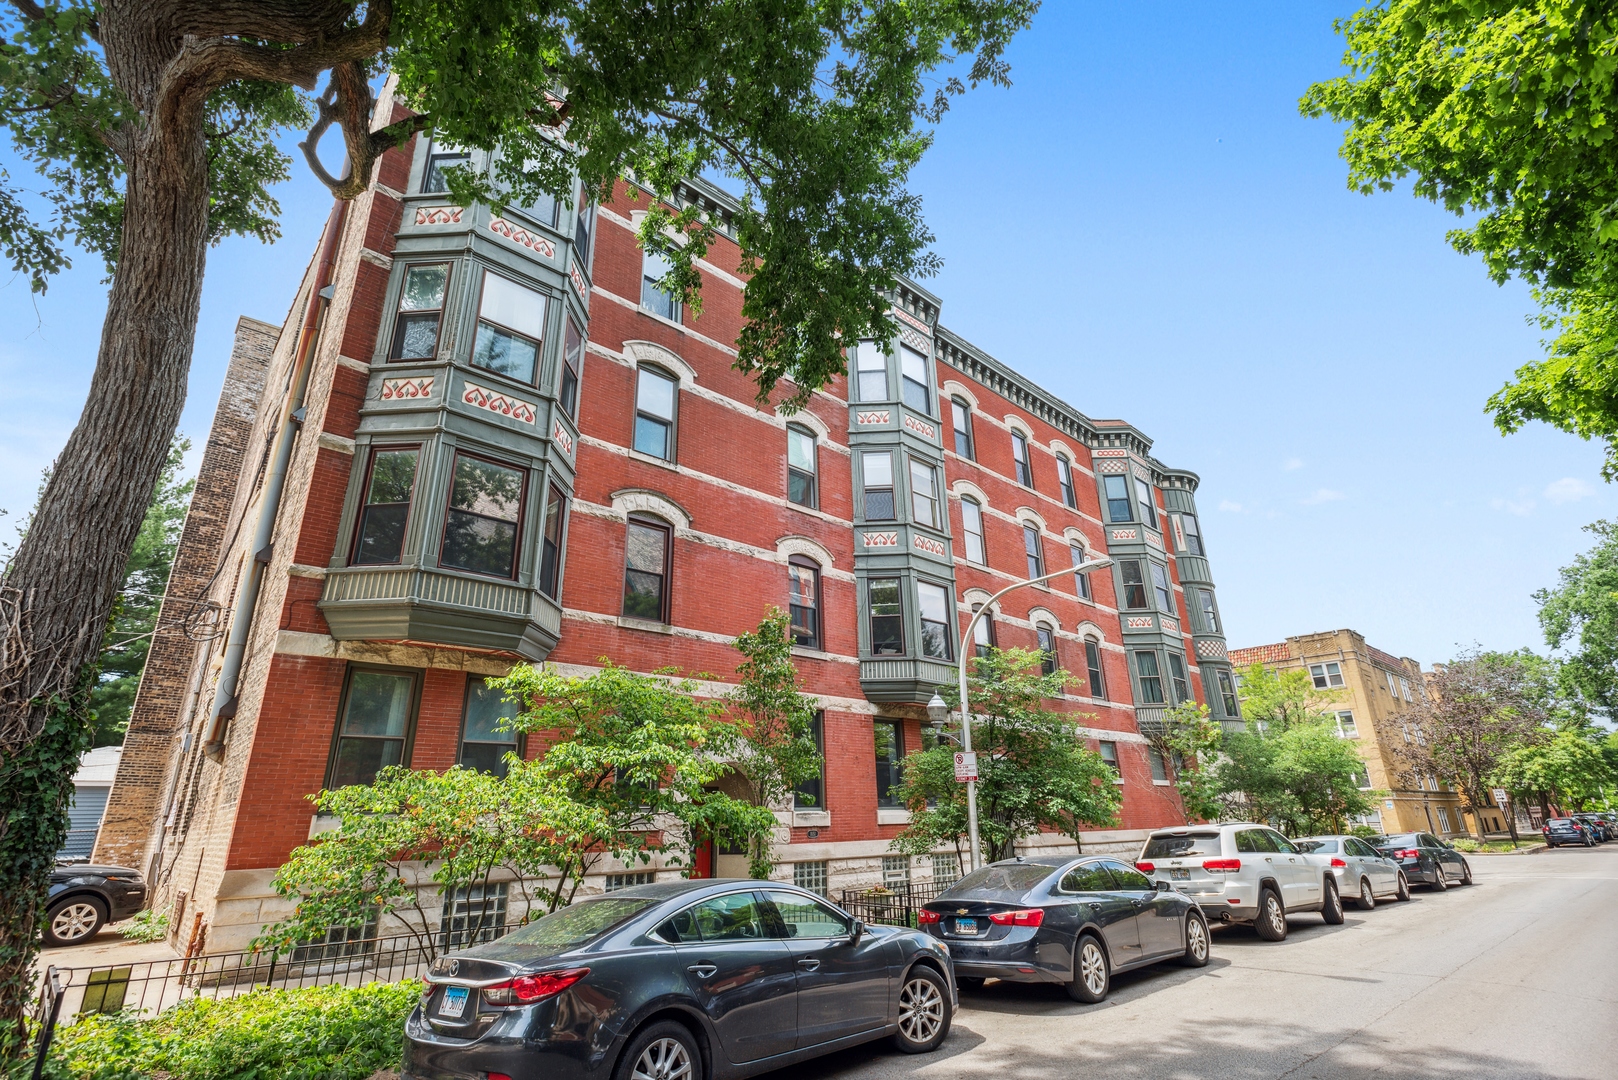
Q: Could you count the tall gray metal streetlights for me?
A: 1